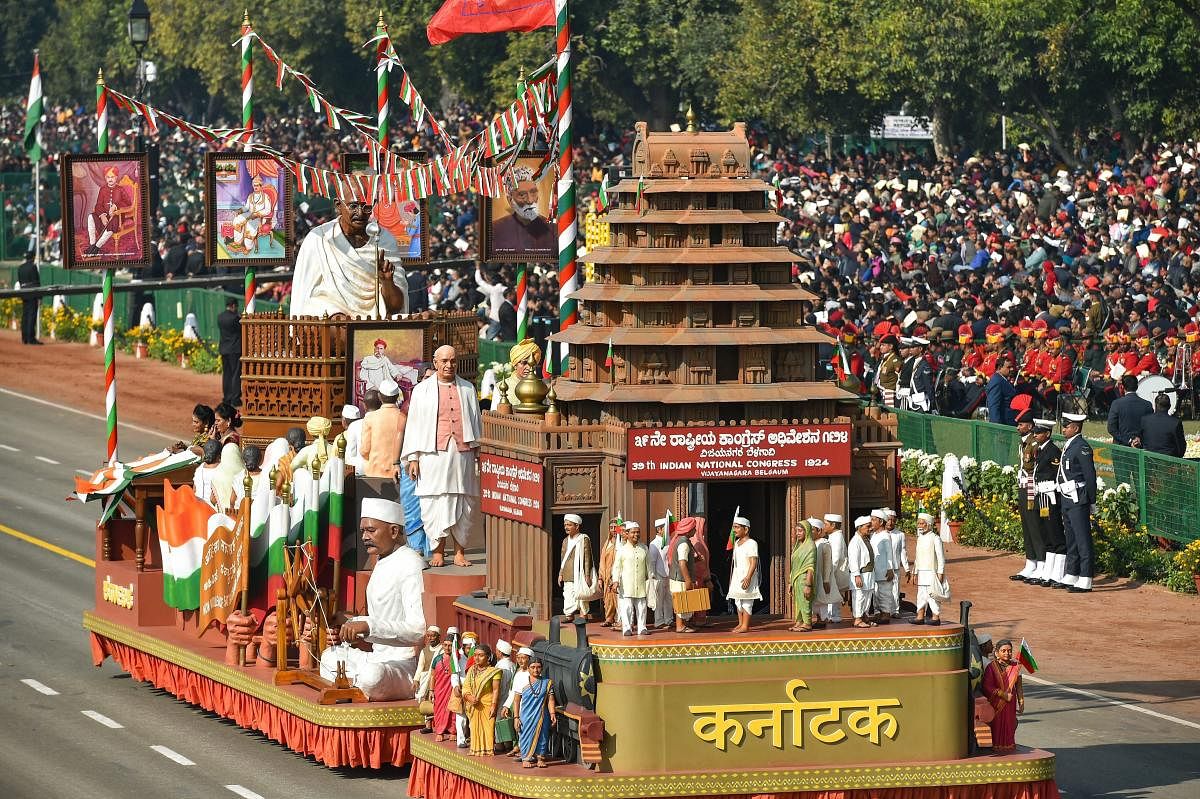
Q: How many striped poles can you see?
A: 5